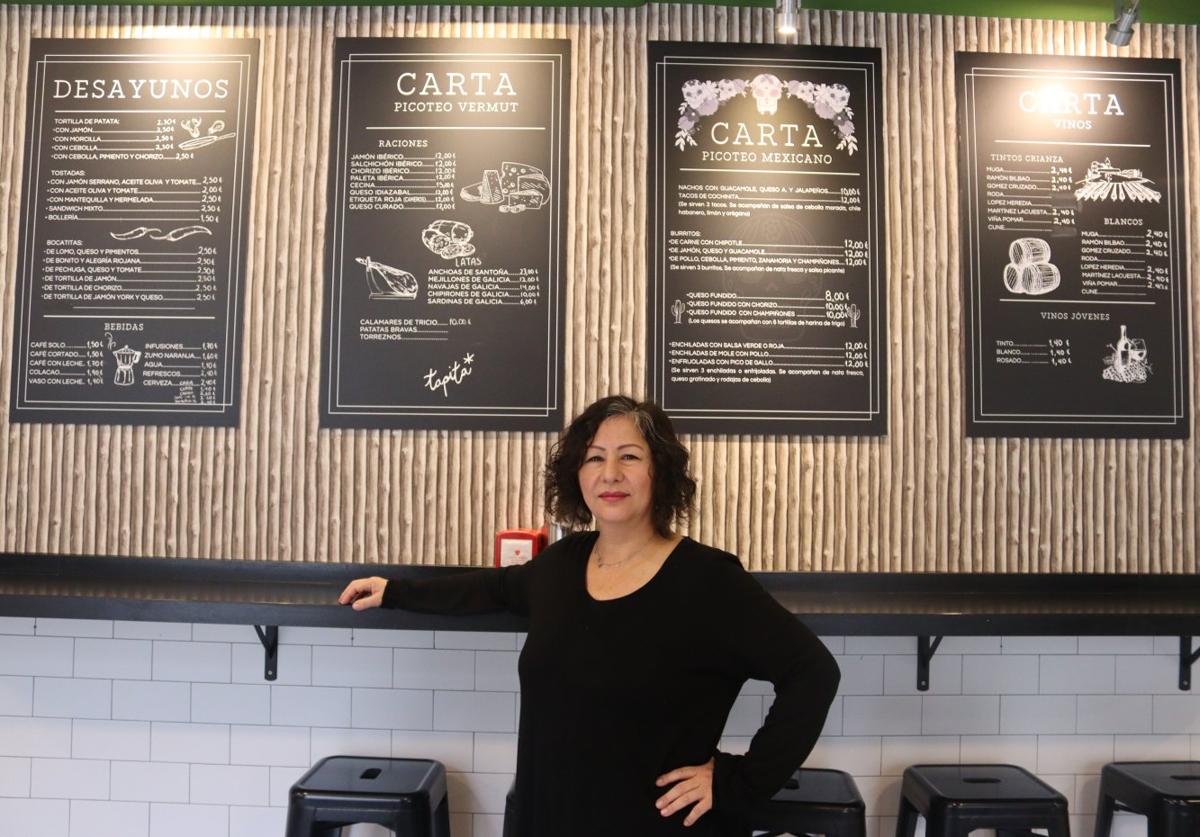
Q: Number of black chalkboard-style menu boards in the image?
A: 4